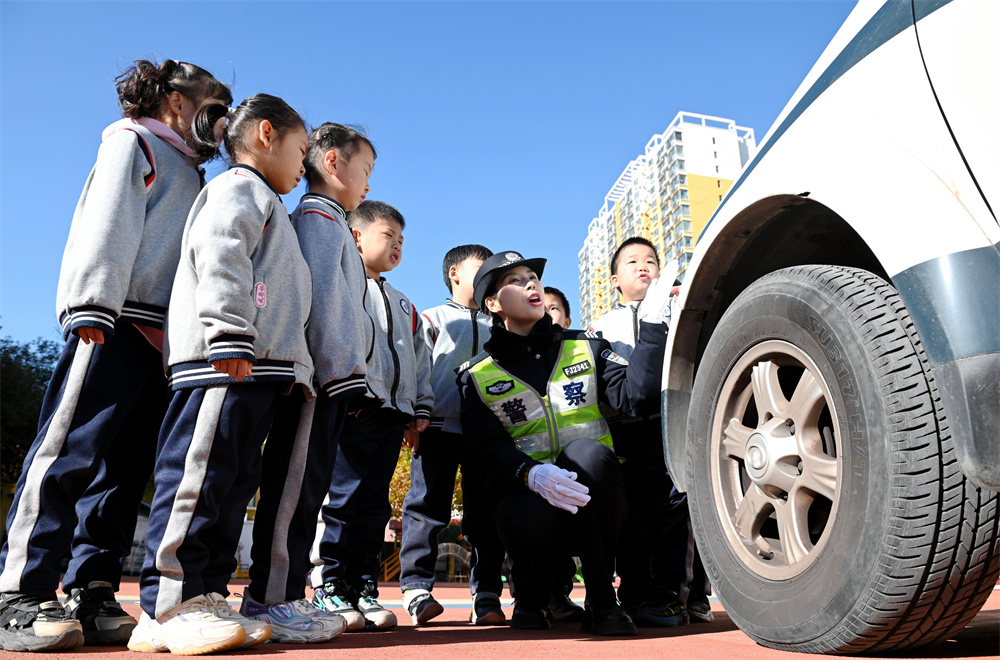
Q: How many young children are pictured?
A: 7